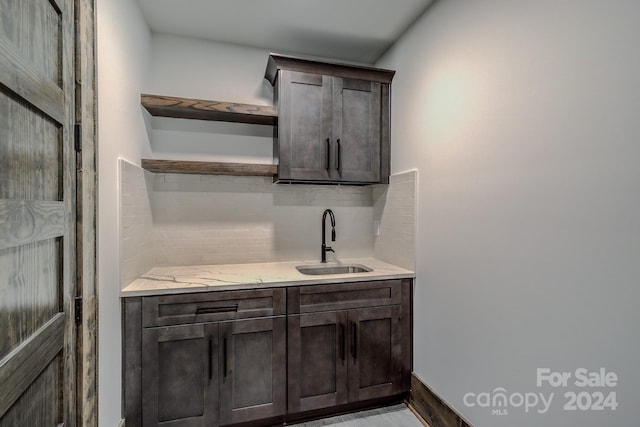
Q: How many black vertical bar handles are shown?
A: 6